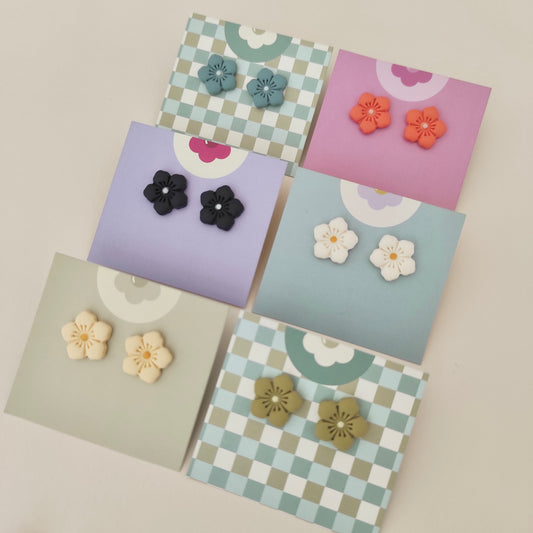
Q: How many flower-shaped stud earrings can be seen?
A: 12